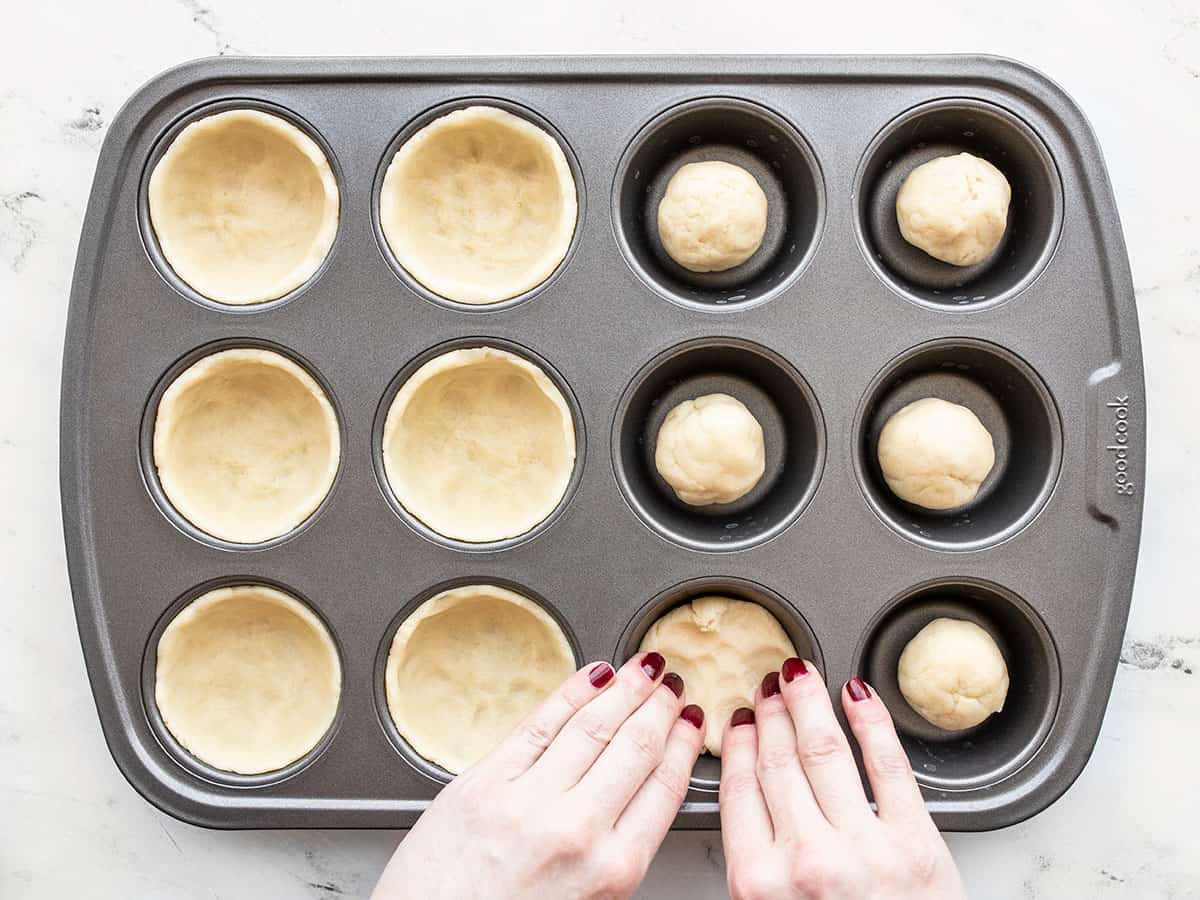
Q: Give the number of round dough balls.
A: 5